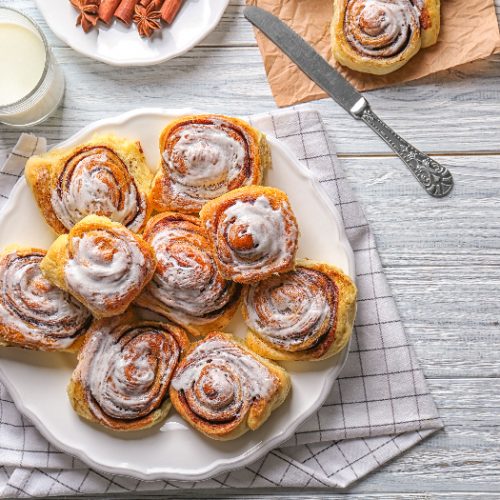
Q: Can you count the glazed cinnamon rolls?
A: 10